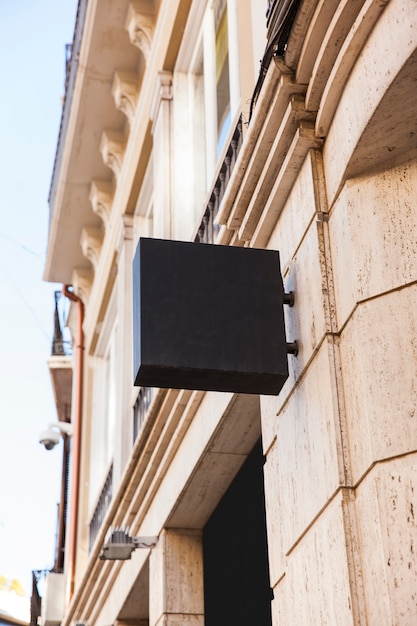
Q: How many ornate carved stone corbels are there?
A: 6